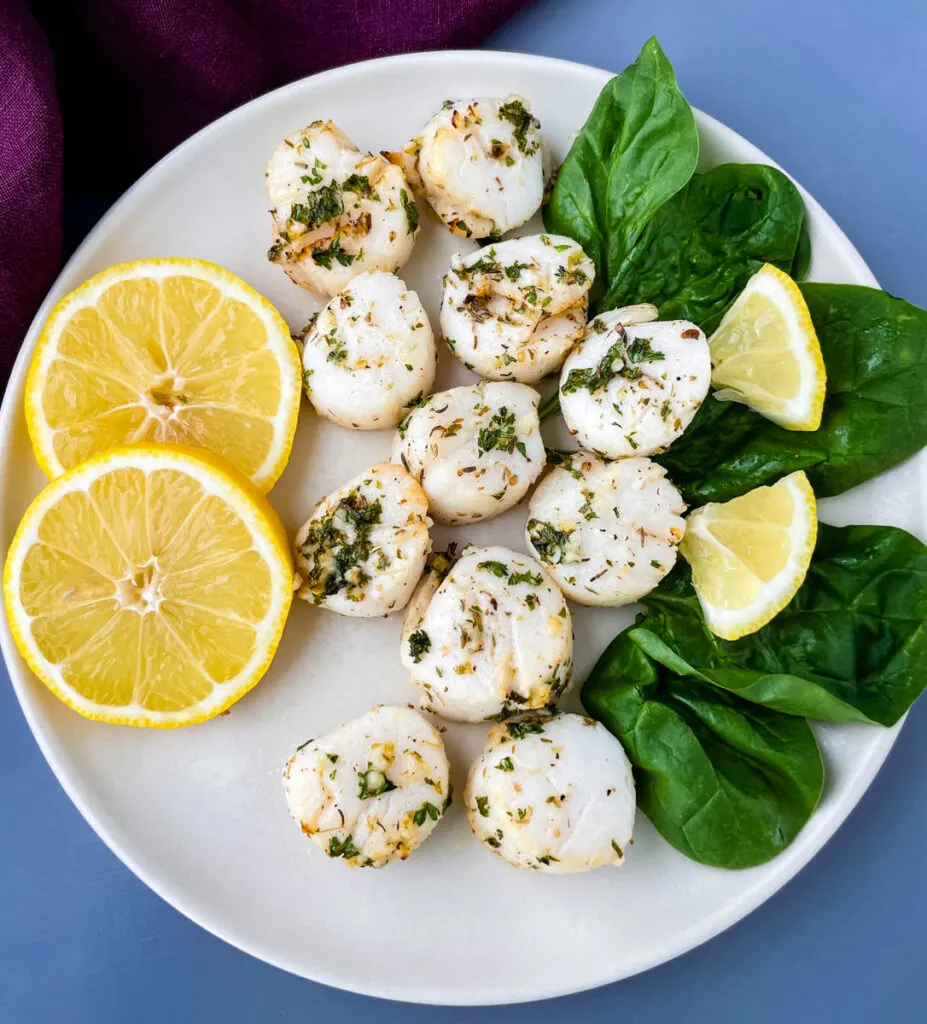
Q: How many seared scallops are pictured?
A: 11